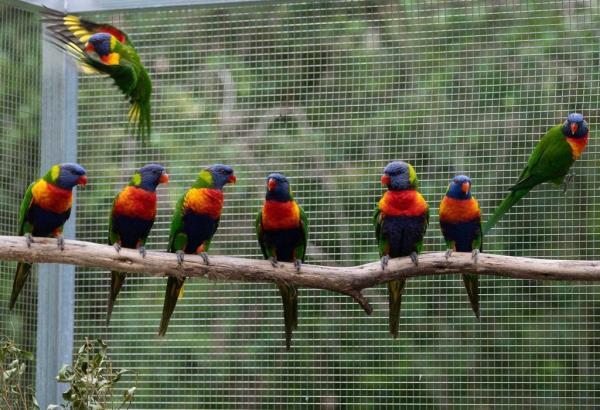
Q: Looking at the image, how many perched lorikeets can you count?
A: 6